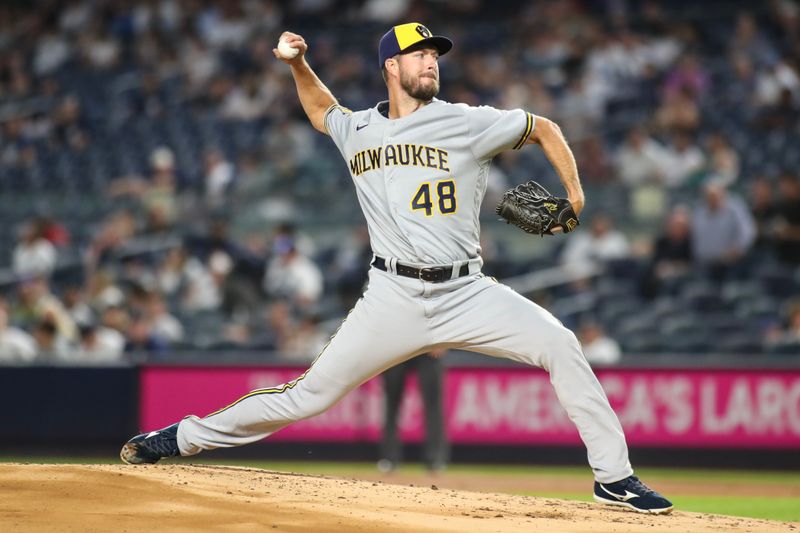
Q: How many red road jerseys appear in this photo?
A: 0